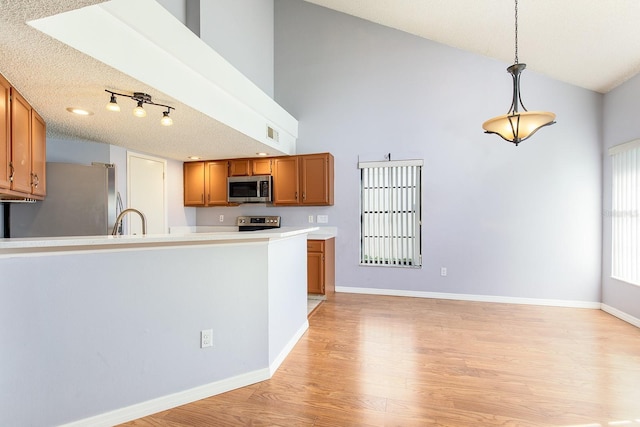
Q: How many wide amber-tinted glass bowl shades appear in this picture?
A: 1